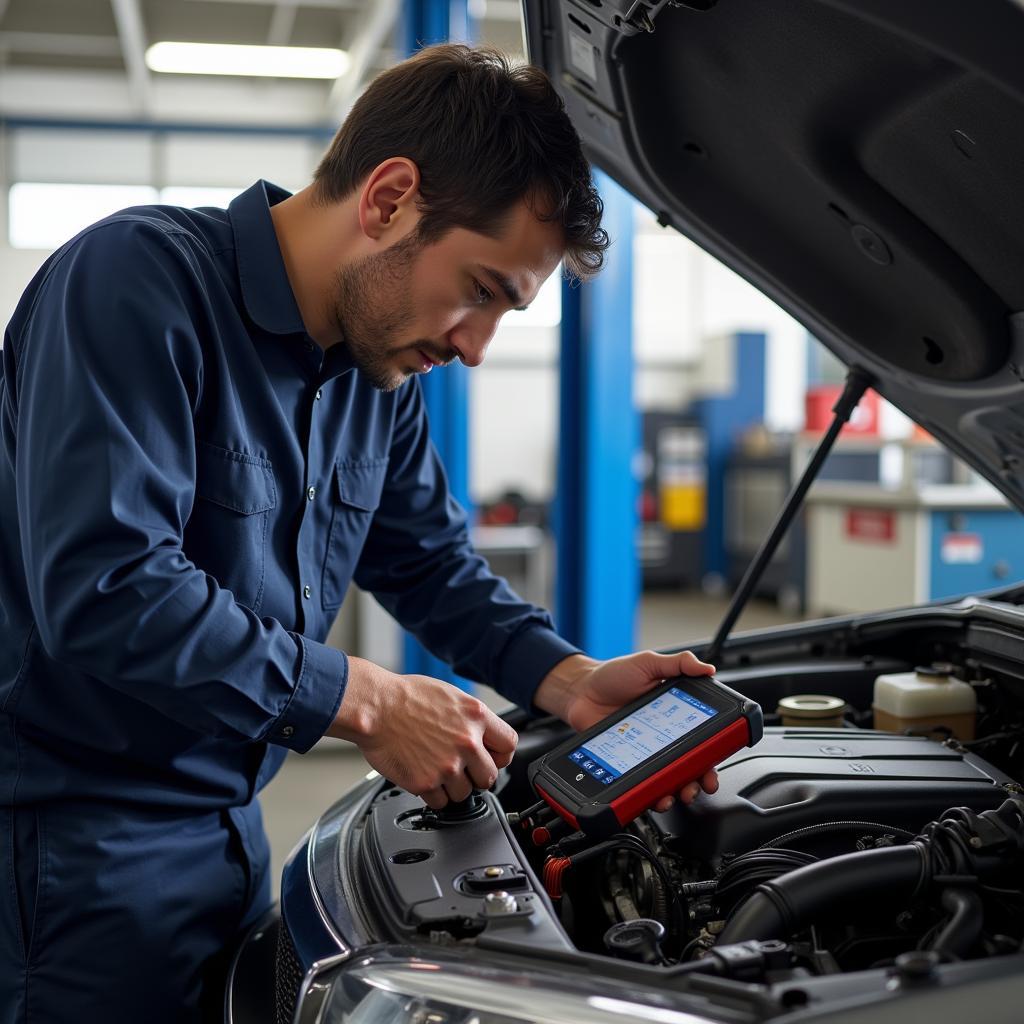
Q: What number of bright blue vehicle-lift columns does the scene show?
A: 2